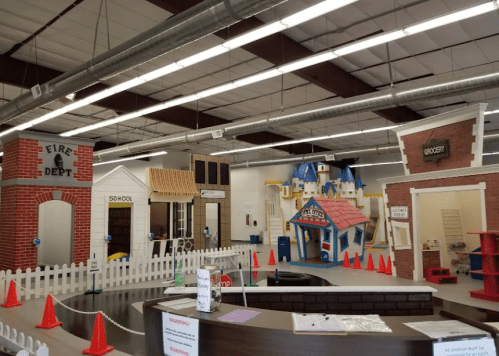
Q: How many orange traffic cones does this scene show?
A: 10